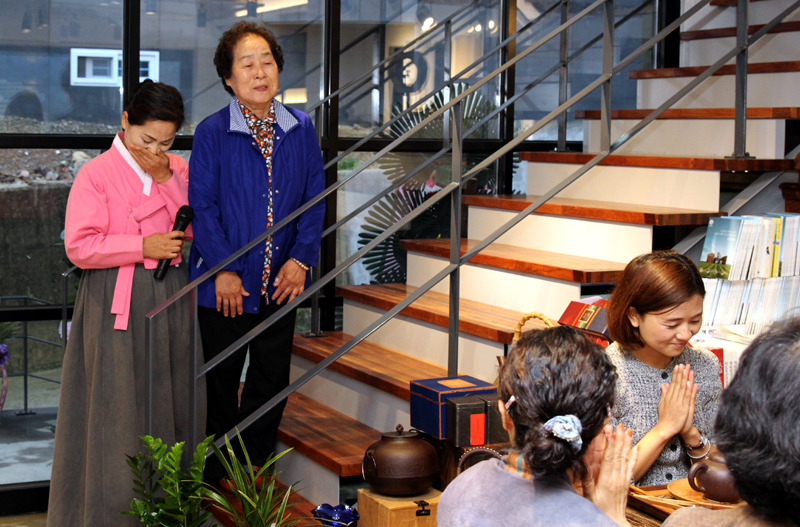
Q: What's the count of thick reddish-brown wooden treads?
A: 11